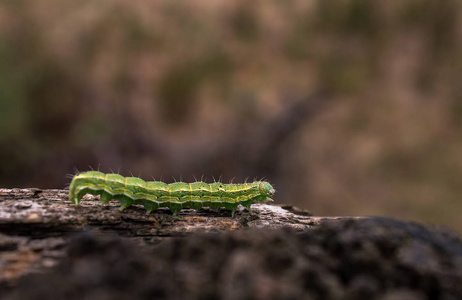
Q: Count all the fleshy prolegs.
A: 5